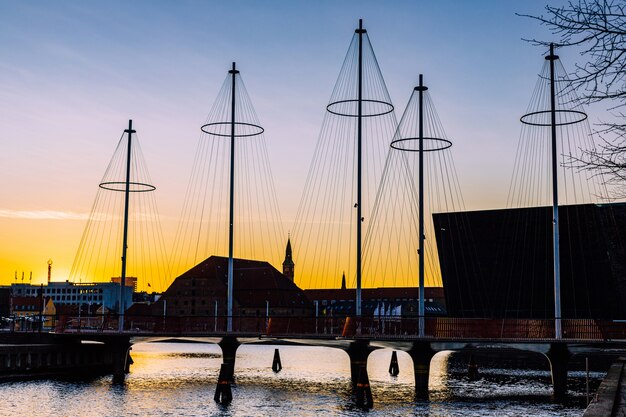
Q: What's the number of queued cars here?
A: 0